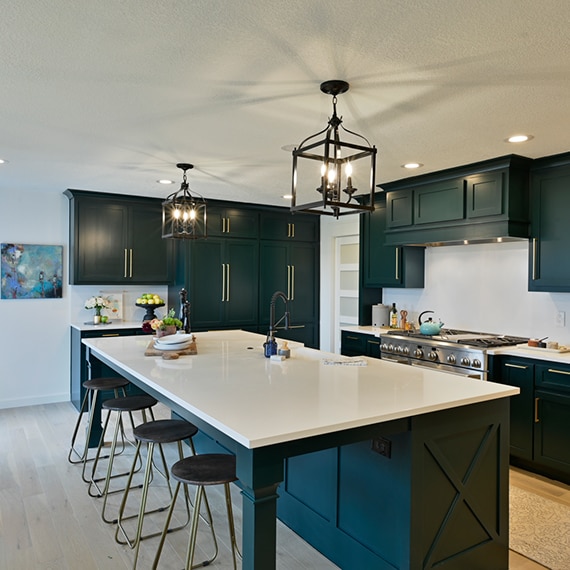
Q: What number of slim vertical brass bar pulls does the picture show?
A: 13